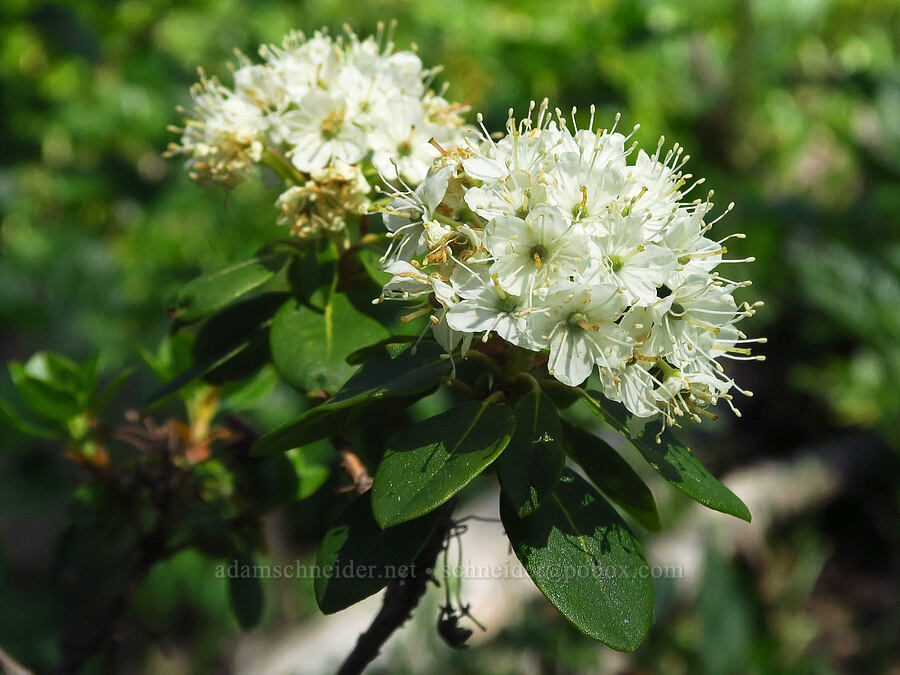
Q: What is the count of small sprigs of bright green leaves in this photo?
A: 2